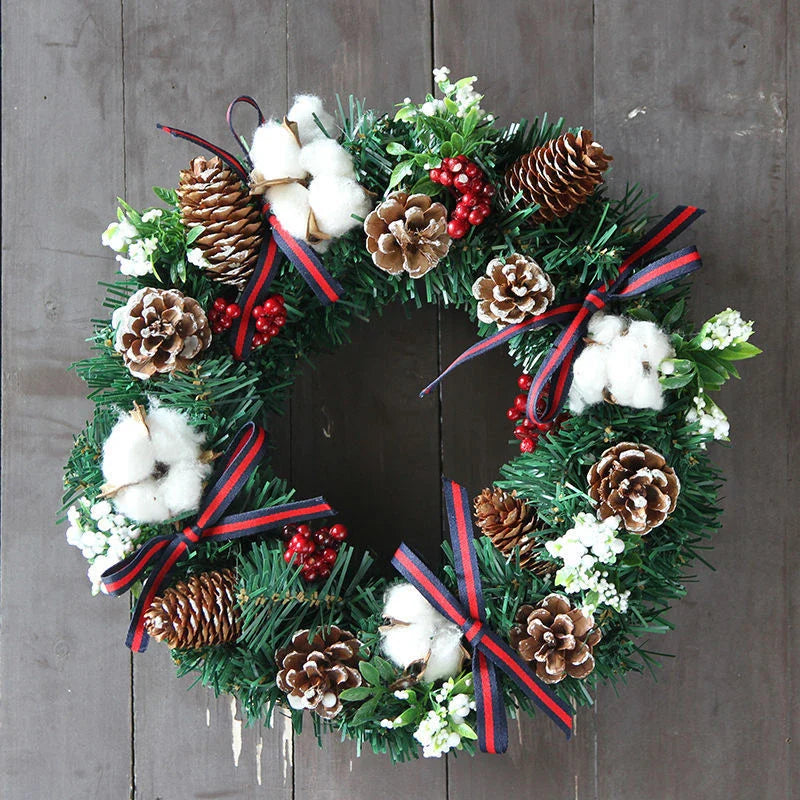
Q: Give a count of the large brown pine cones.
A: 10